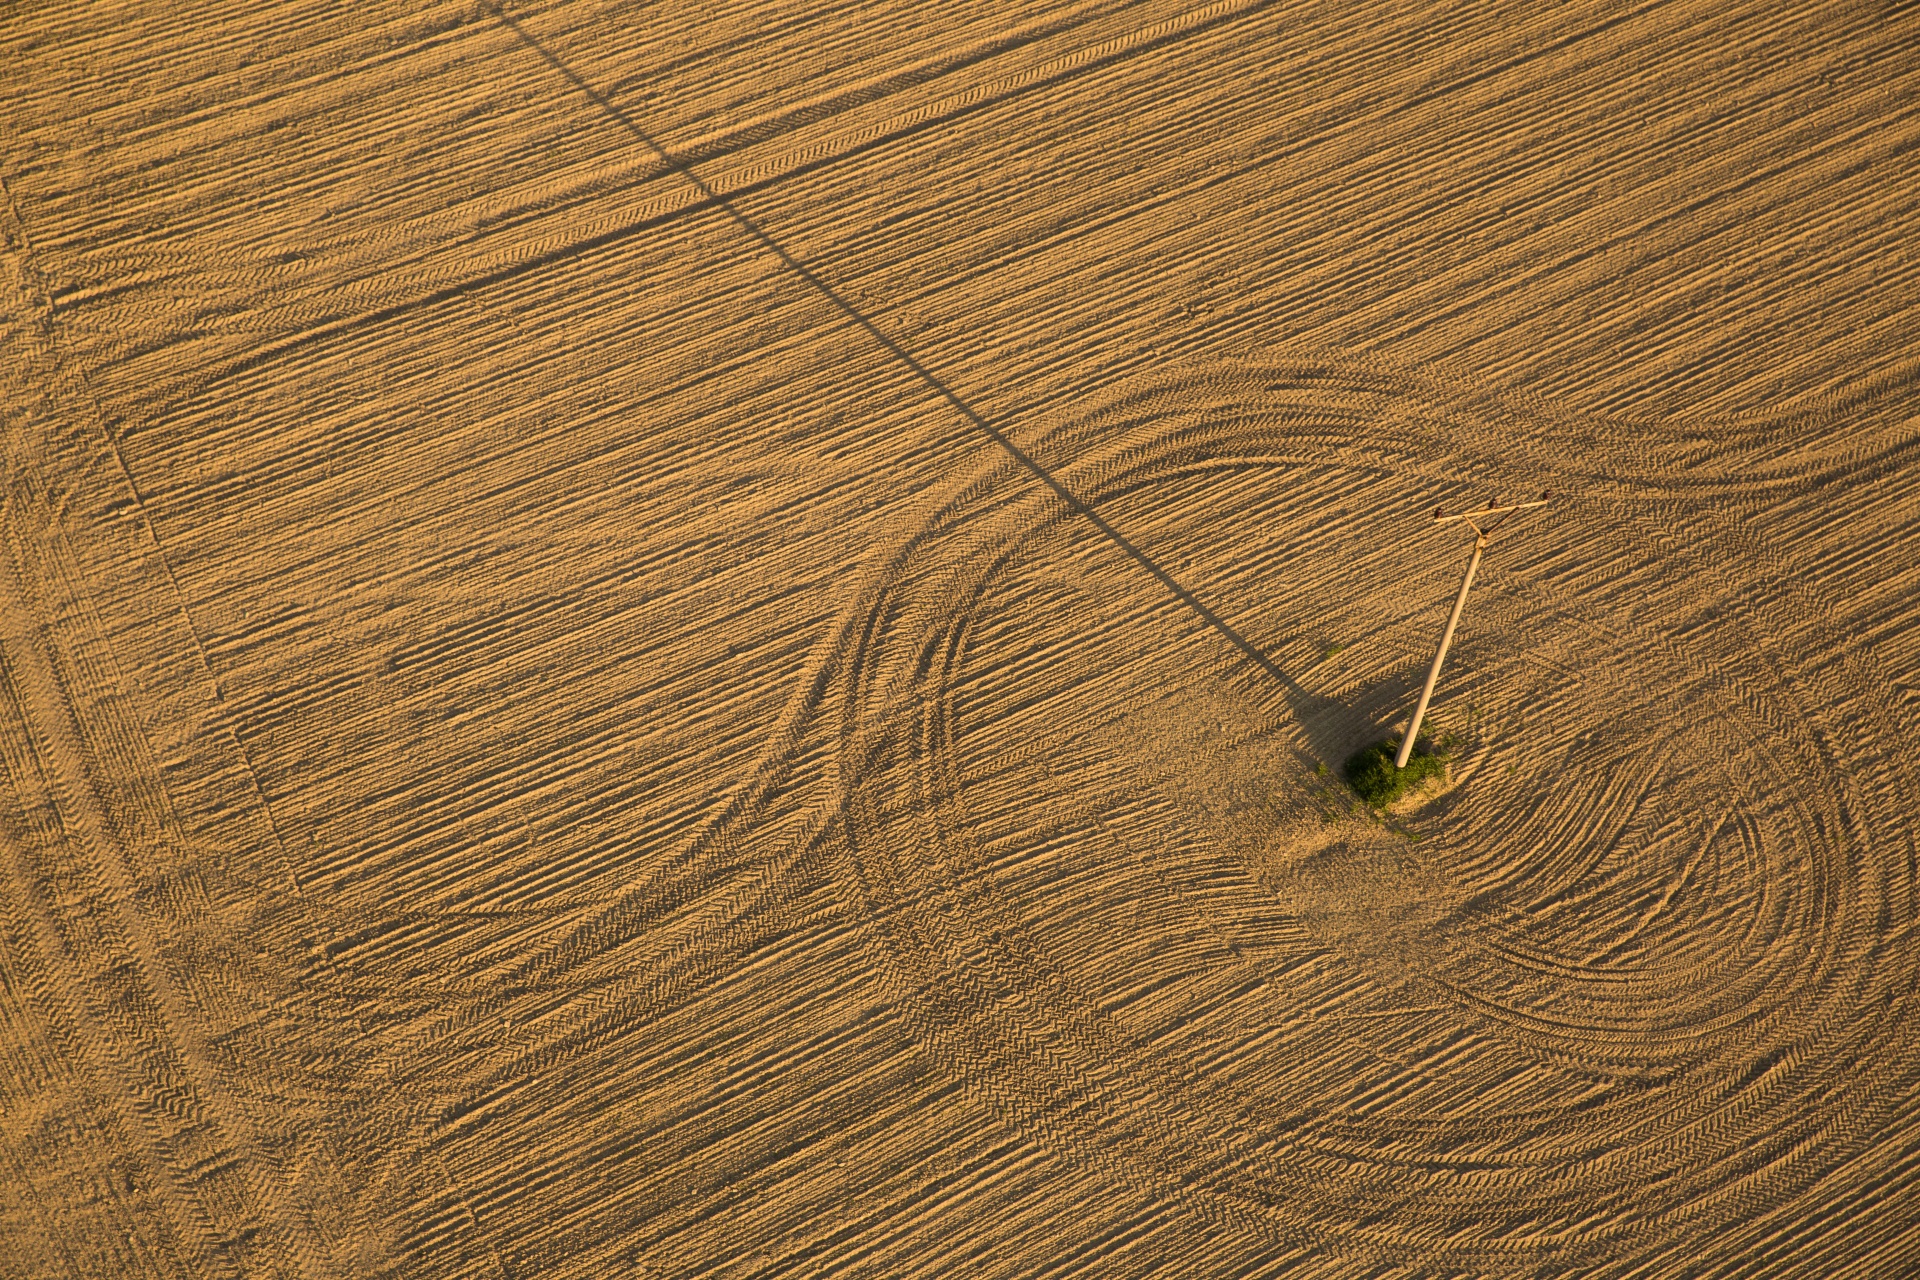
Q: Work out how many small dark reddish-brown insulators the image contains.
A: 3